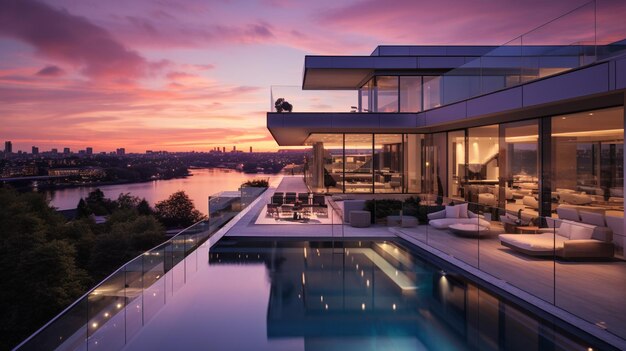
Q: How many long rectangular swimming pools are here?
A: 1